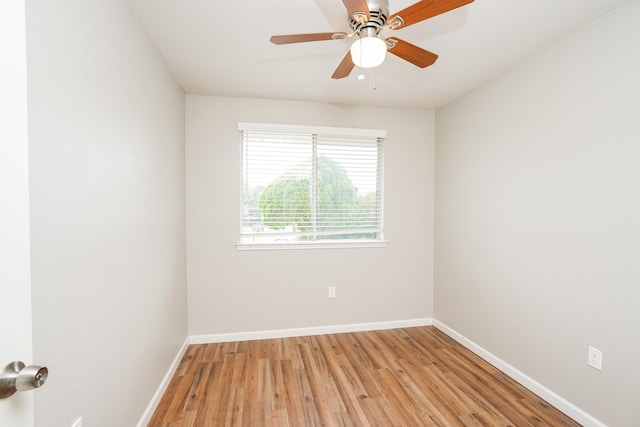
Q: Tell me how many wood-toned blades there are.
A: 5